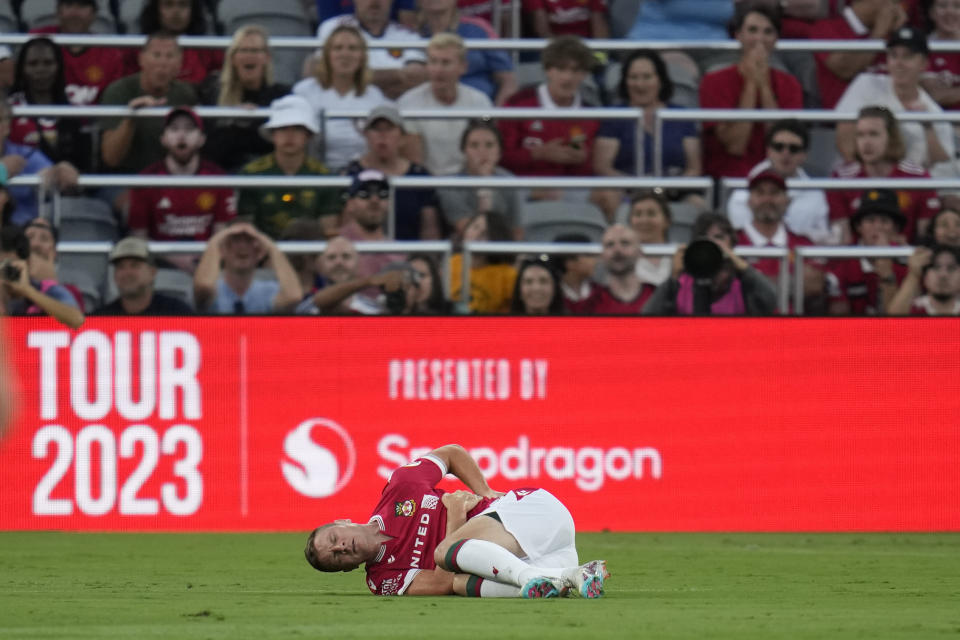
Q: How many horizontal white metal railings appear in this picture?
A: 4